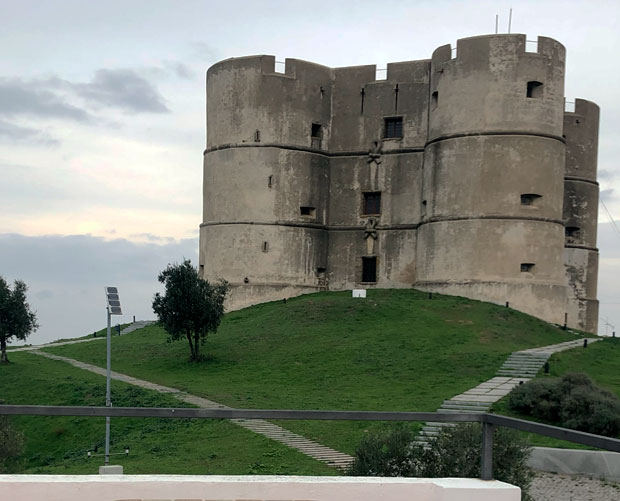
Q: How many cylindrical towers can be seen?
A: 3